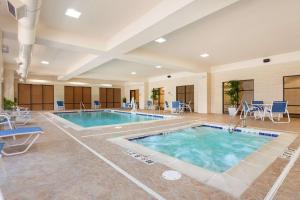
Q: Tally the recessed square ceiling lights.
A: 6